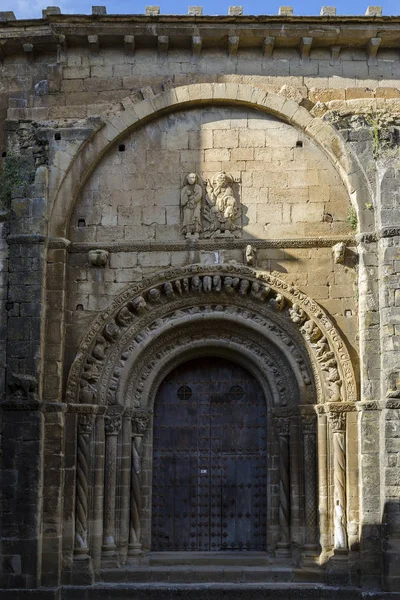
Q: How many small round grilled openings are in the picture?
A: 2